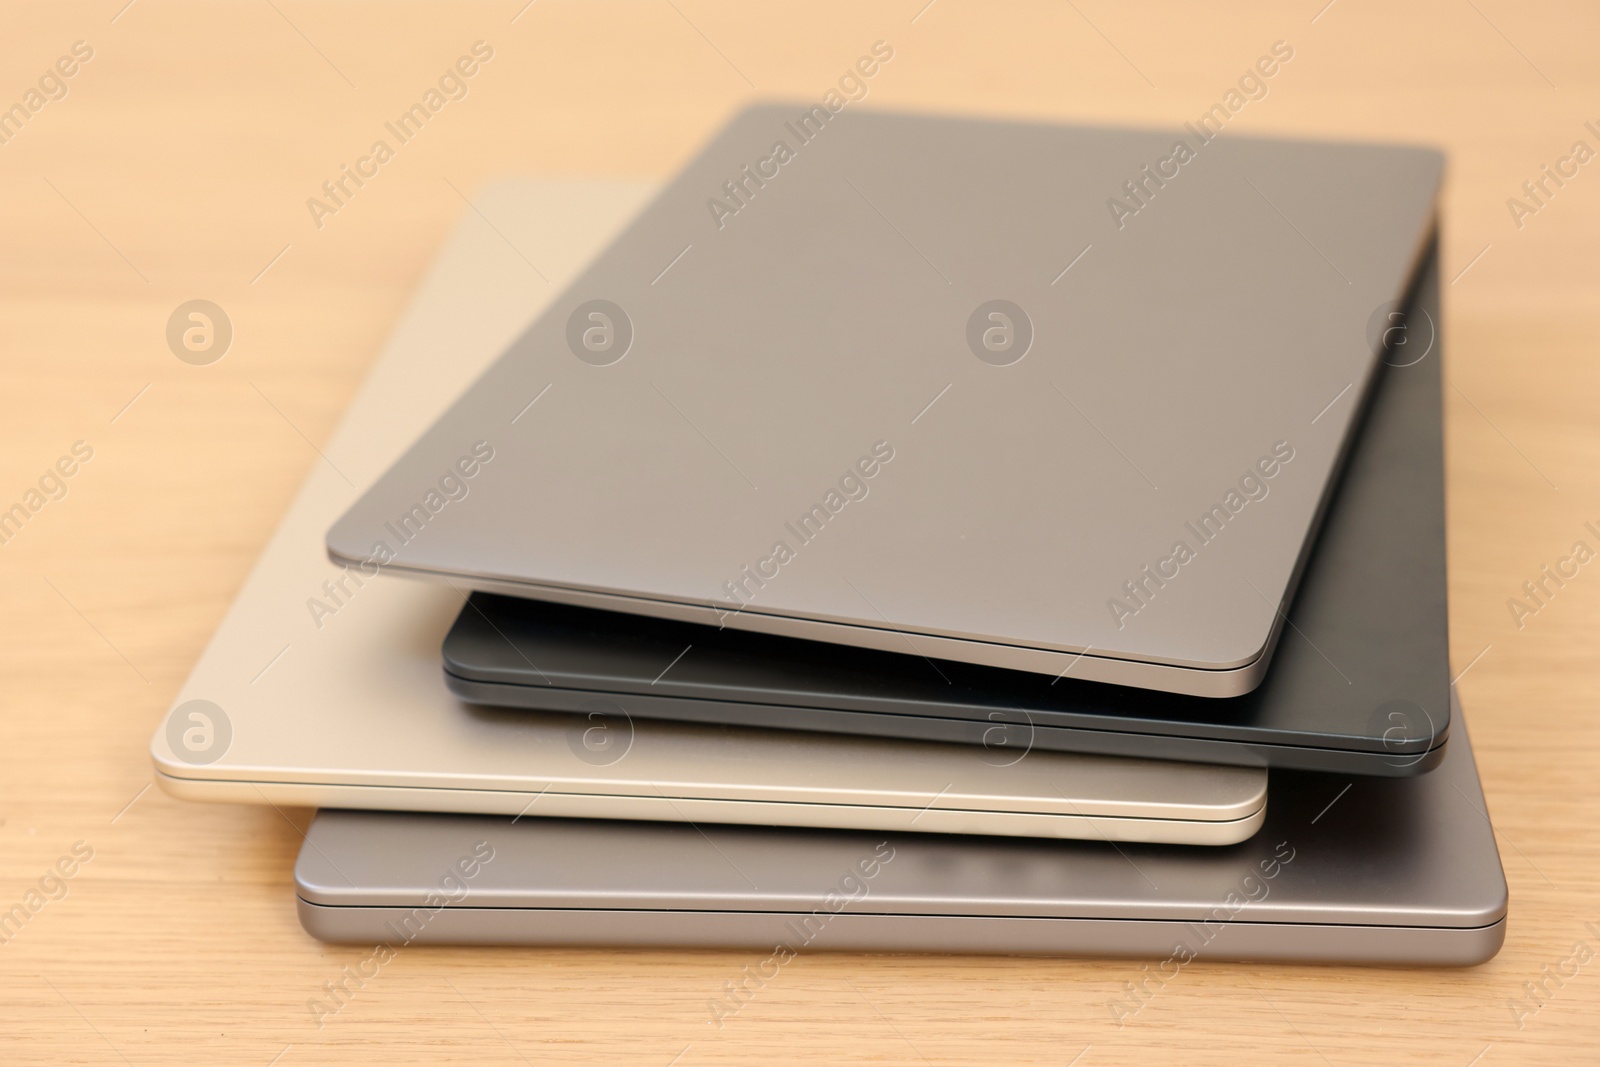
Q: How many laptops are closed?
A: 4